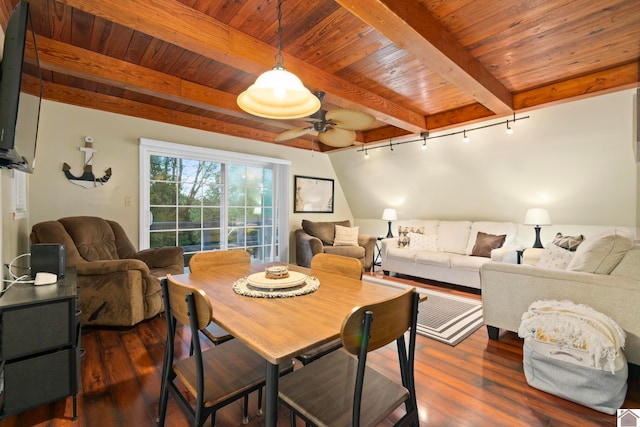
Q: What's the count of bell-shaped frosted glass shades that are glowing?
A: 1